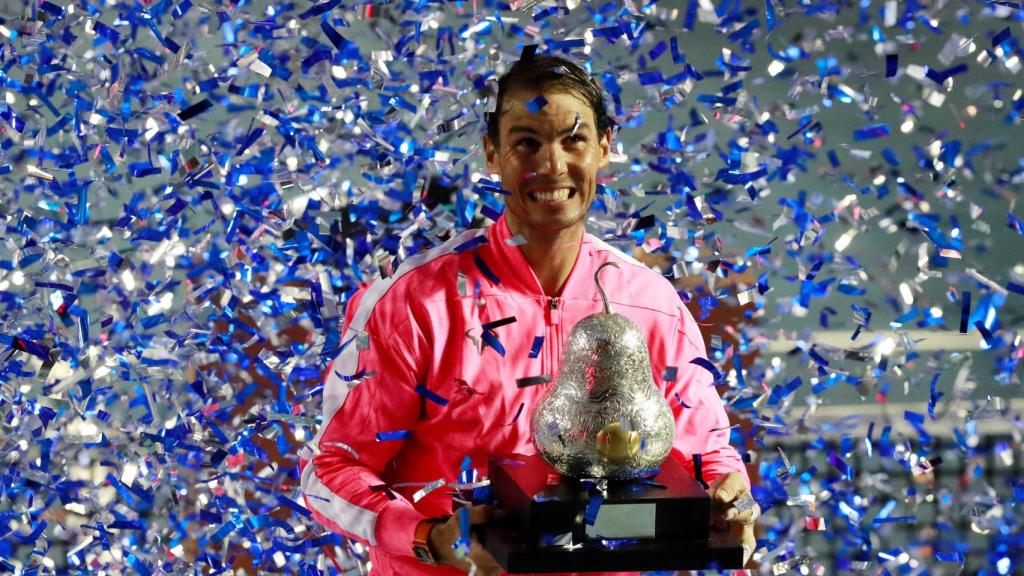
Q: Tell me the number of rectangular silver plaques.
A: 1